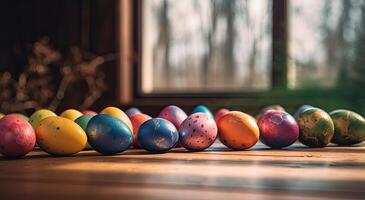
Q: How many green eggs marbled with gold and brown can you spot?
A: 2